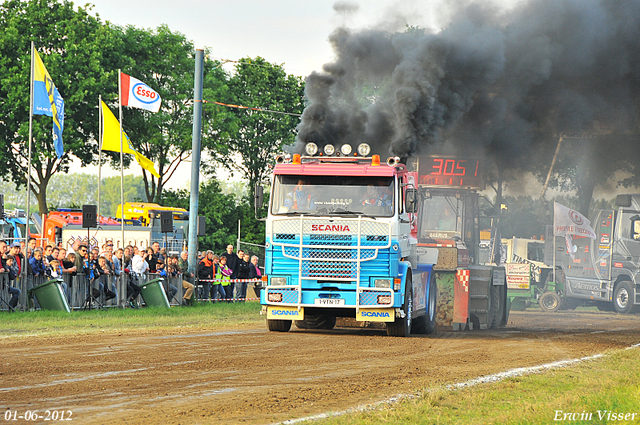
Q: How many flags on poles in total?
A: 4